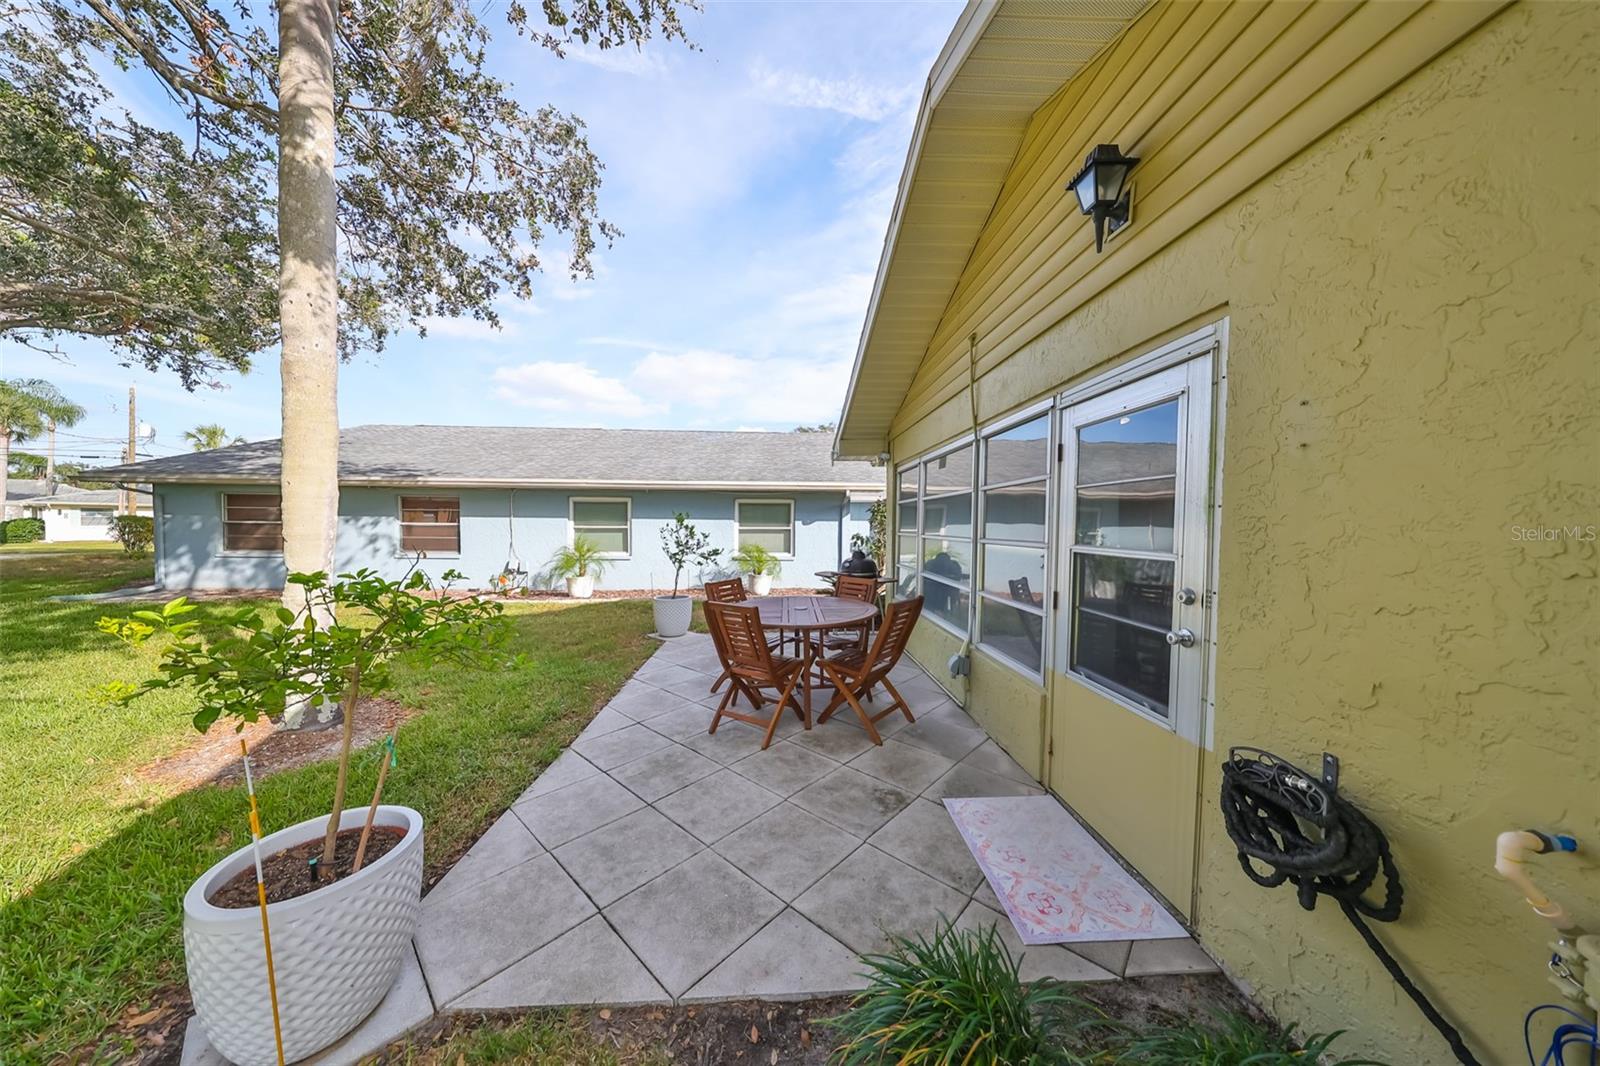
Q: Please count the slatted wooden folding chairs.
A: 4